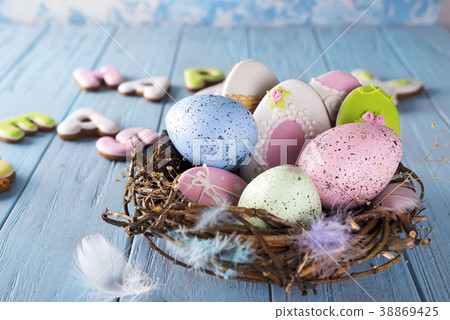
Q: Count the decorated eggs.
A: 8